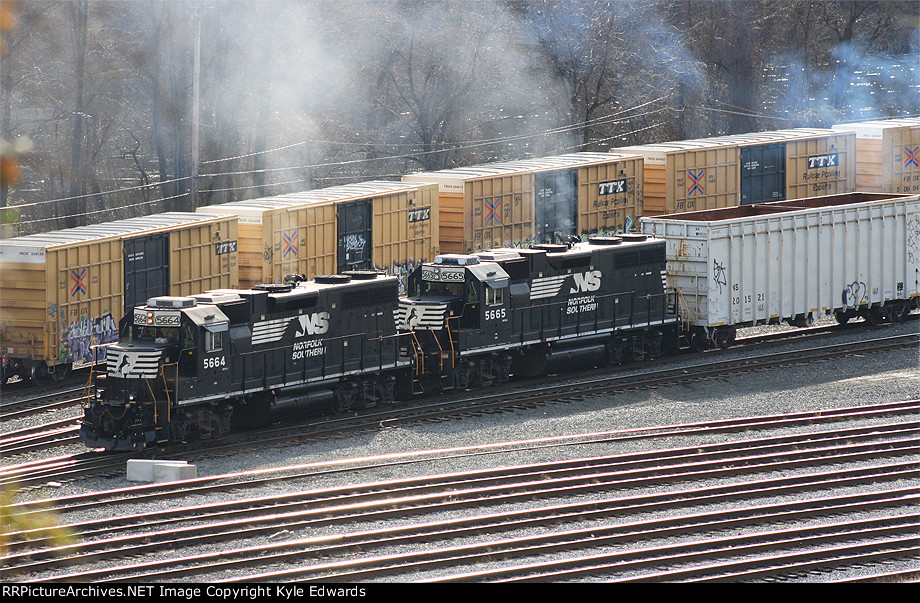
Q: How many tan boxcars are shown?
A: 5